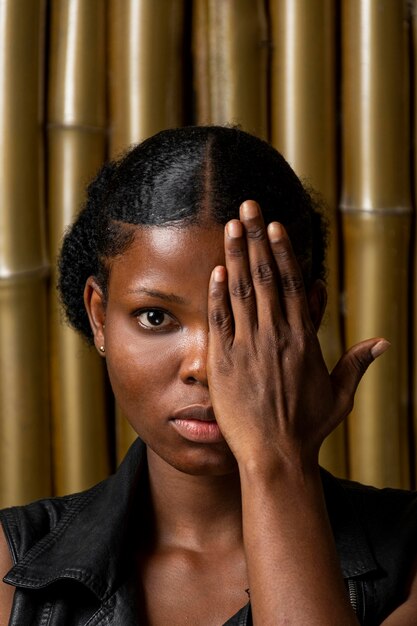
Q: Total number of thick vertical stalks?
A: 6